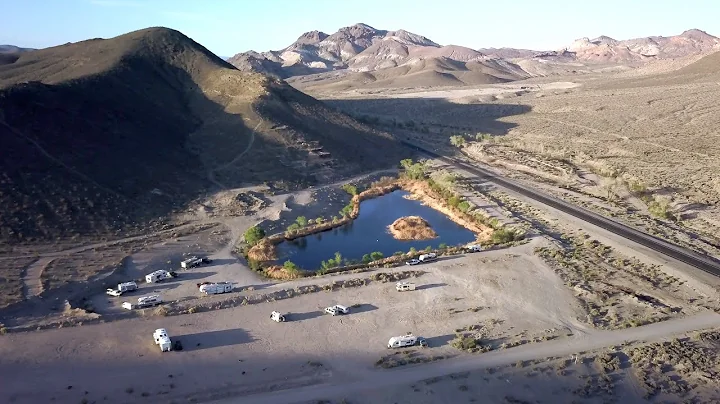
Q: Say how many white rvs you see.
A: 12